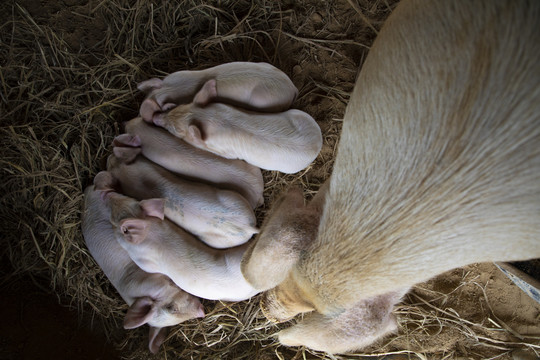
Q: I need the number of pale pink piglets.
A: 6